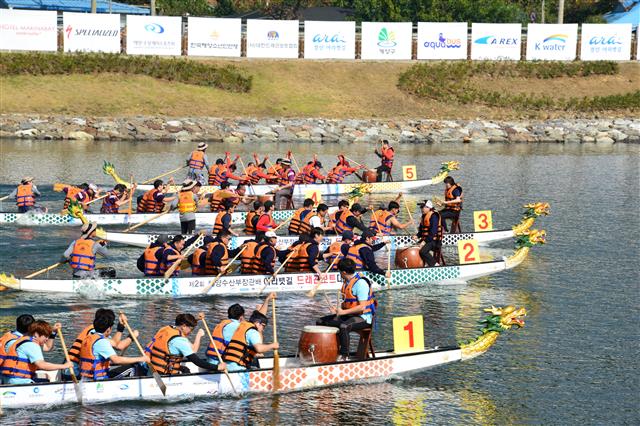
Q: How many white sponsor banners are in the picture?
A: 11